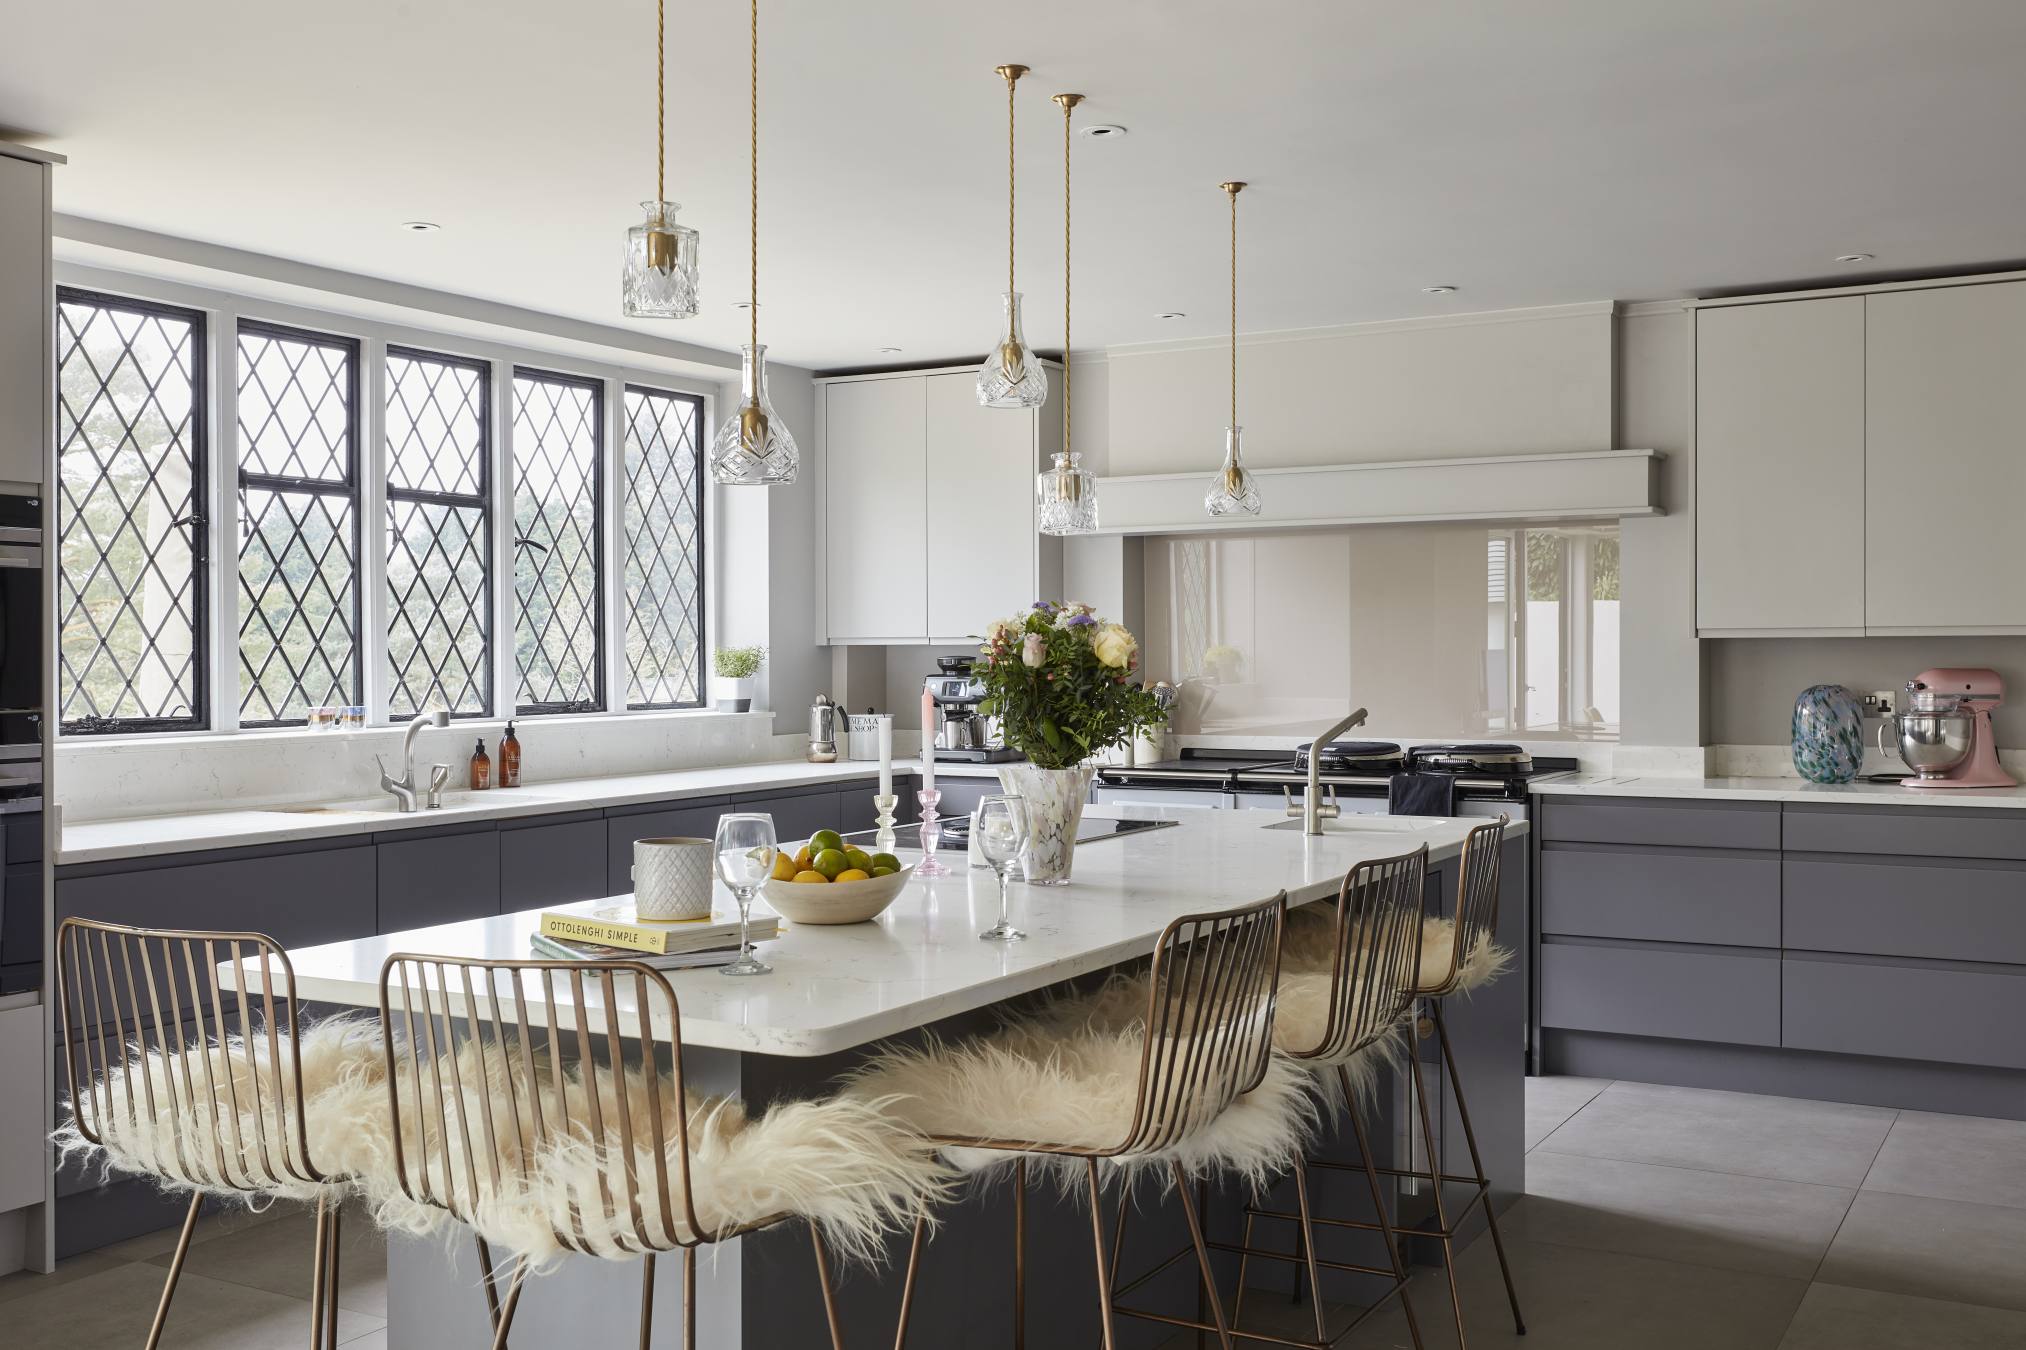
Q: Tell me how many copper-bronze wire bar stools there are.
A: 5